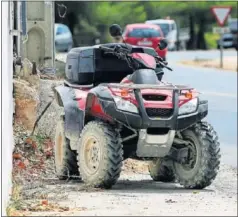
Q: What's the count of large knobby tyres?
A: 4